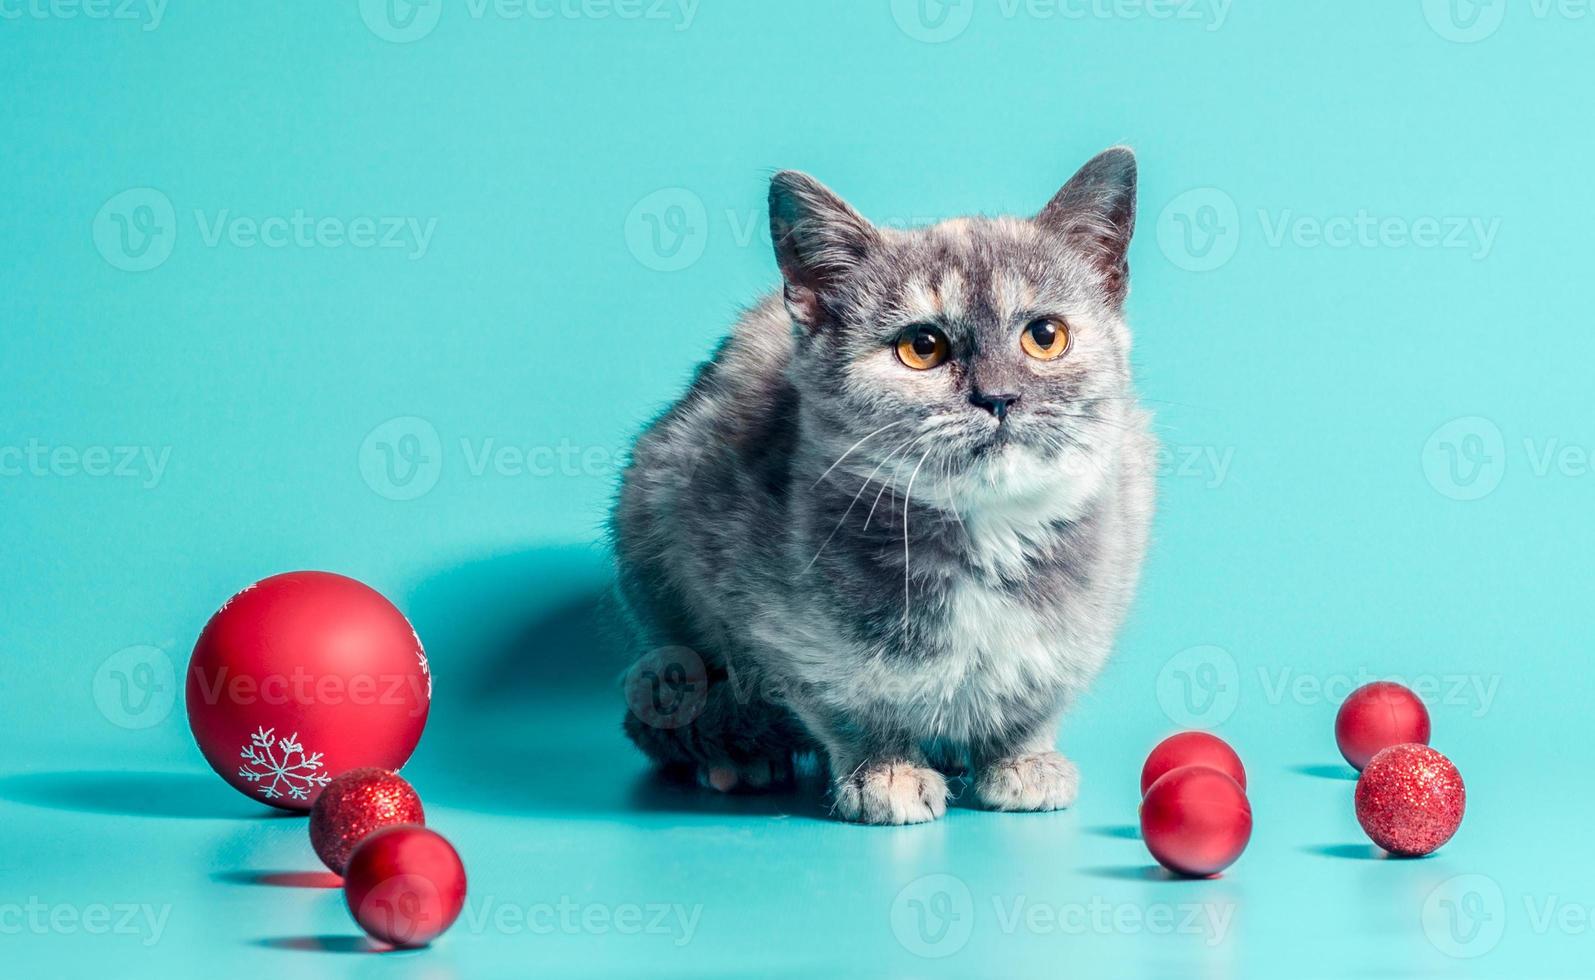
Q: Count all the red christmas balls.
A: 7